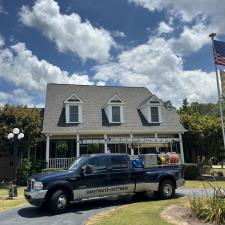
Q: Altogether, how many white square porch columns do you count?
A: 6